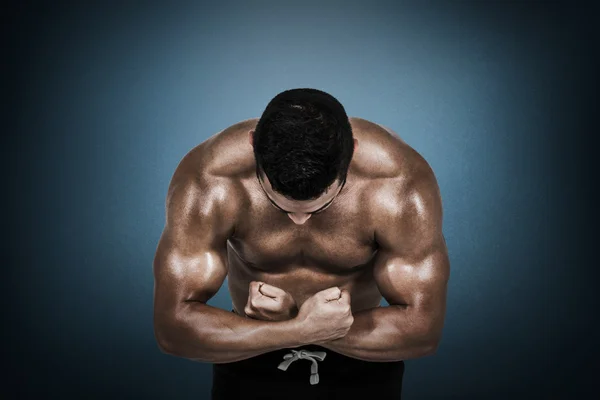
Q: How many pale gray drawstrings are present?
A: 1